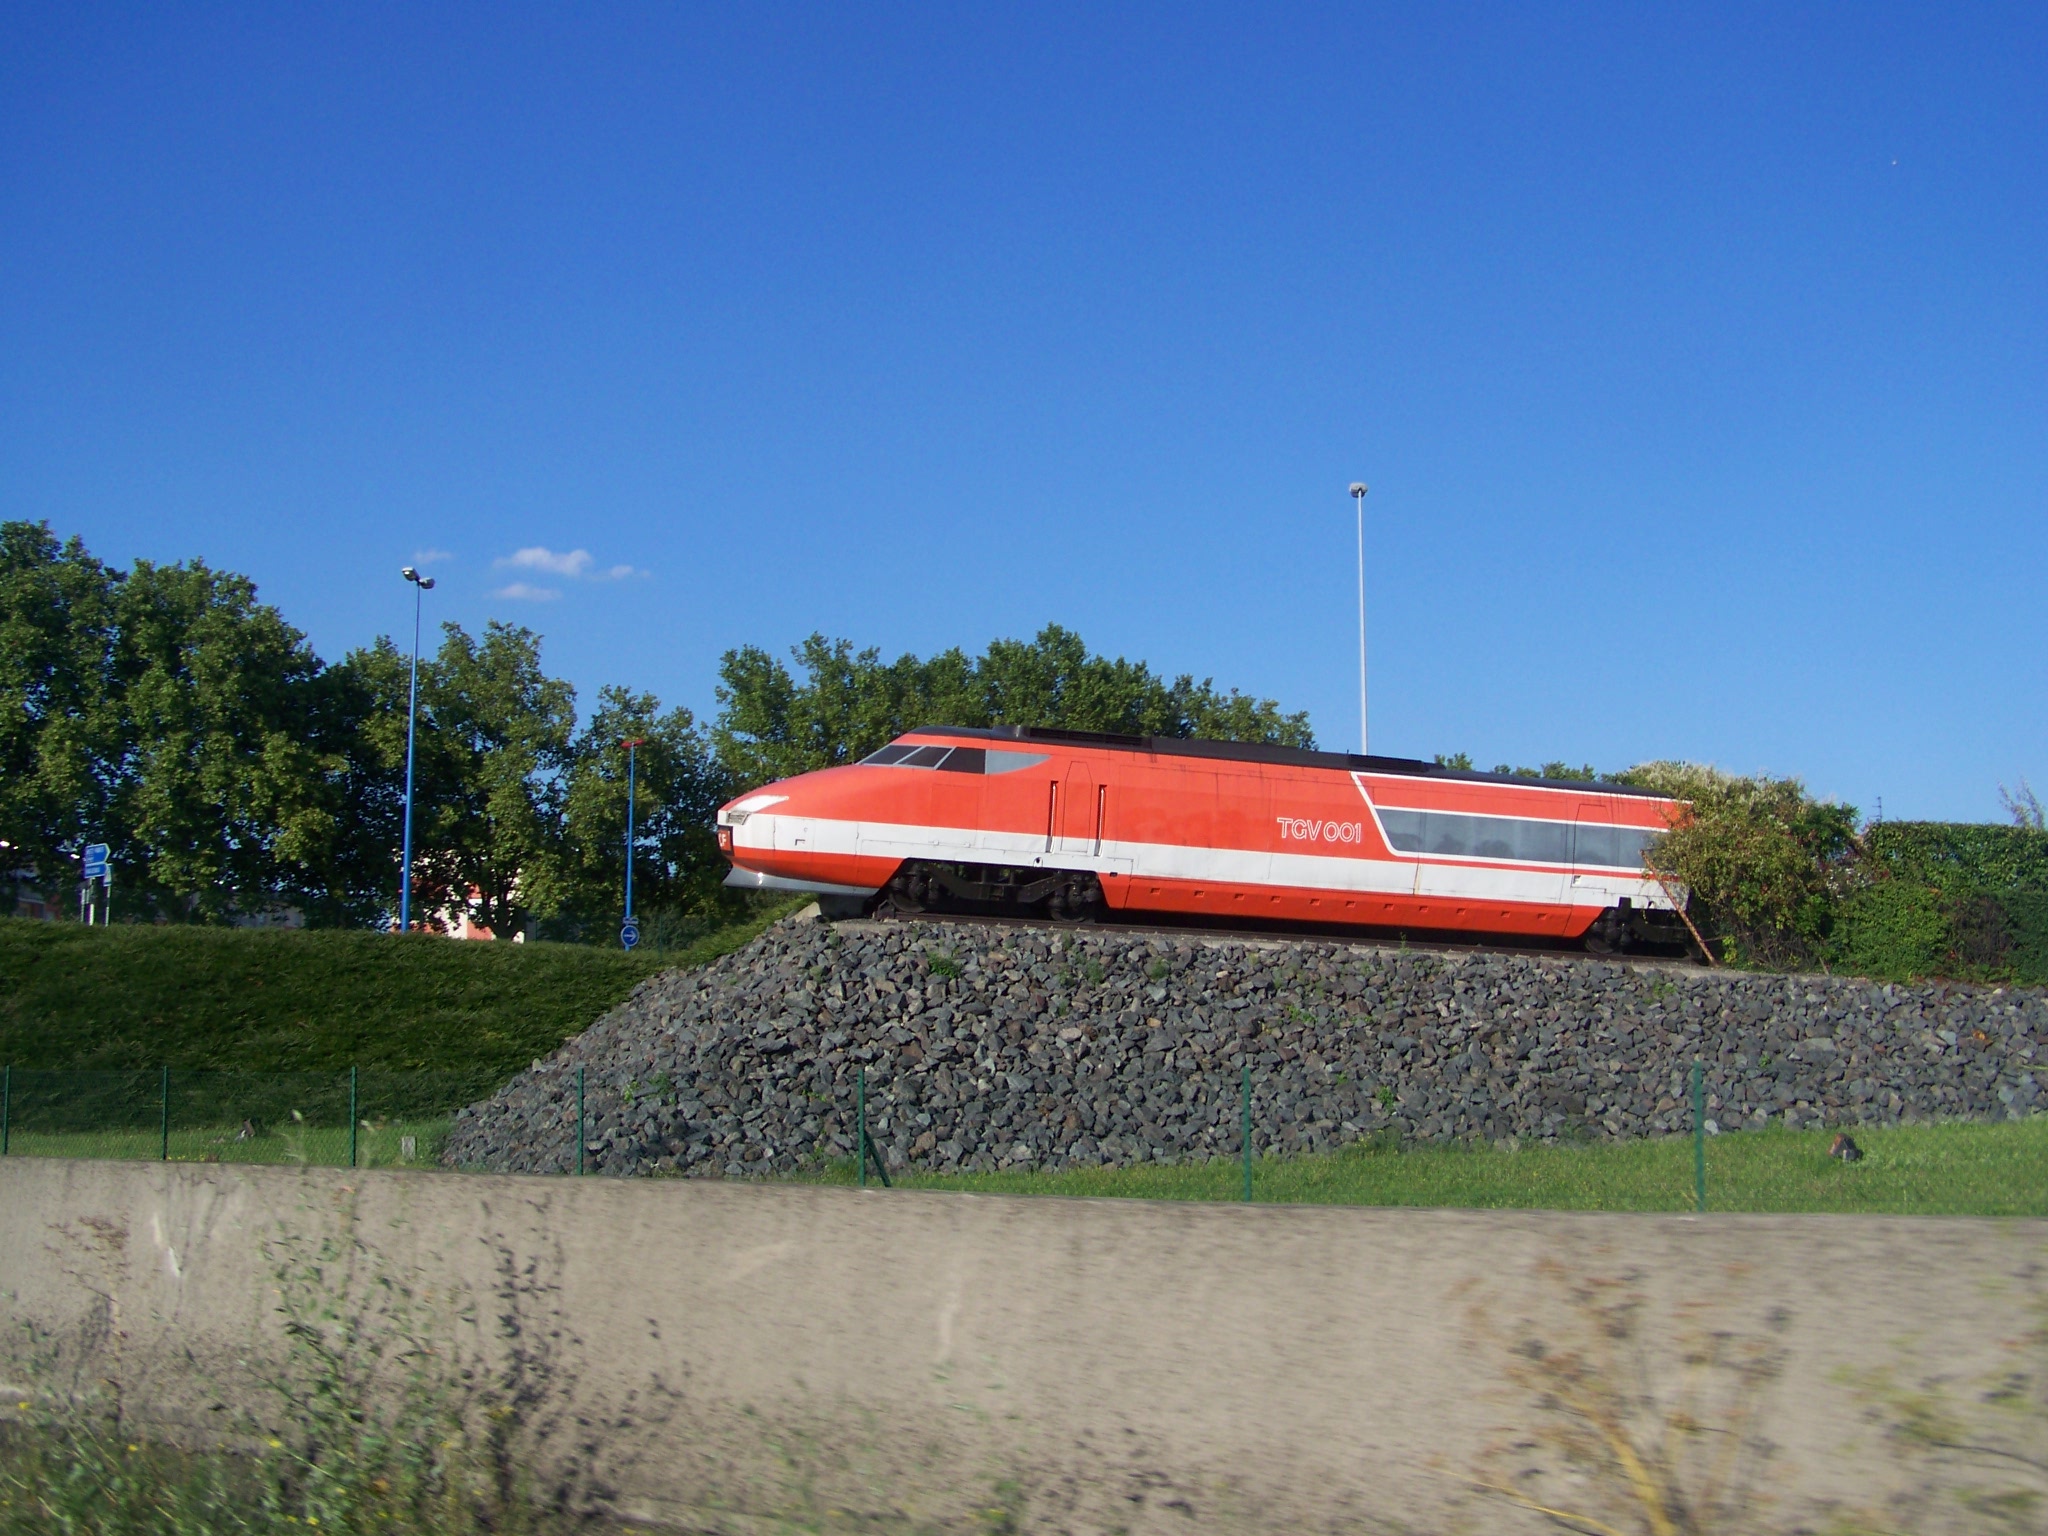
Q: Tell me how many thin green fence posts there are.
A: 7